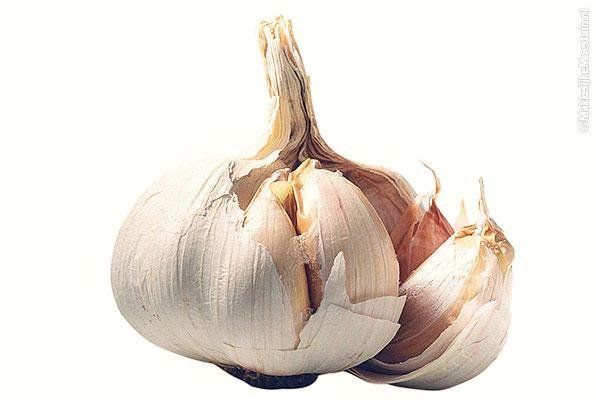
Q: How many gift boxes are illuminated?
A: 0